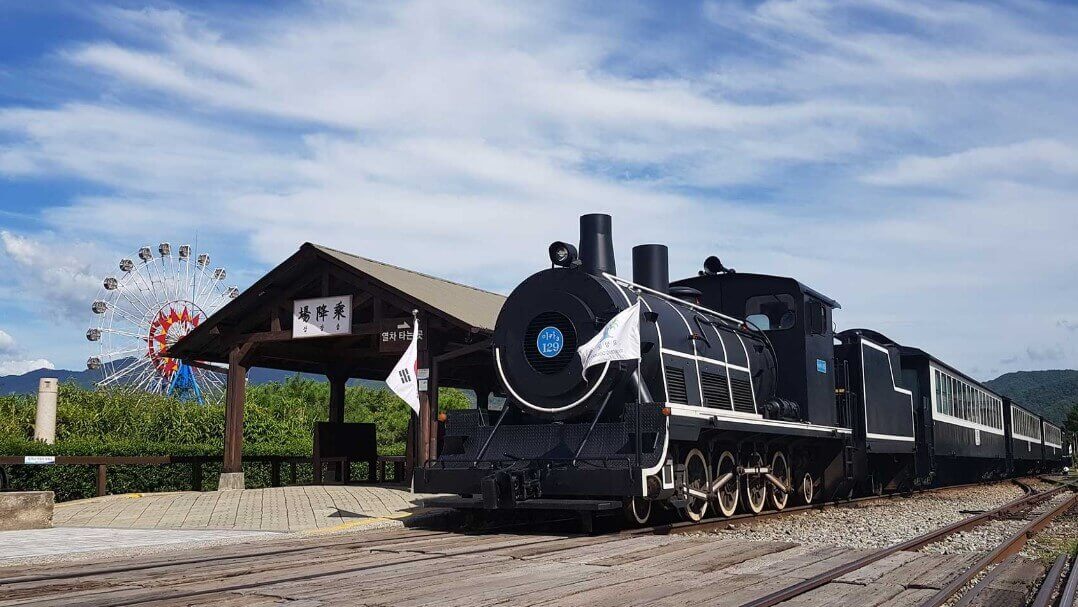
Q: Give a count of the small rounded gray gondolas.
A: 11